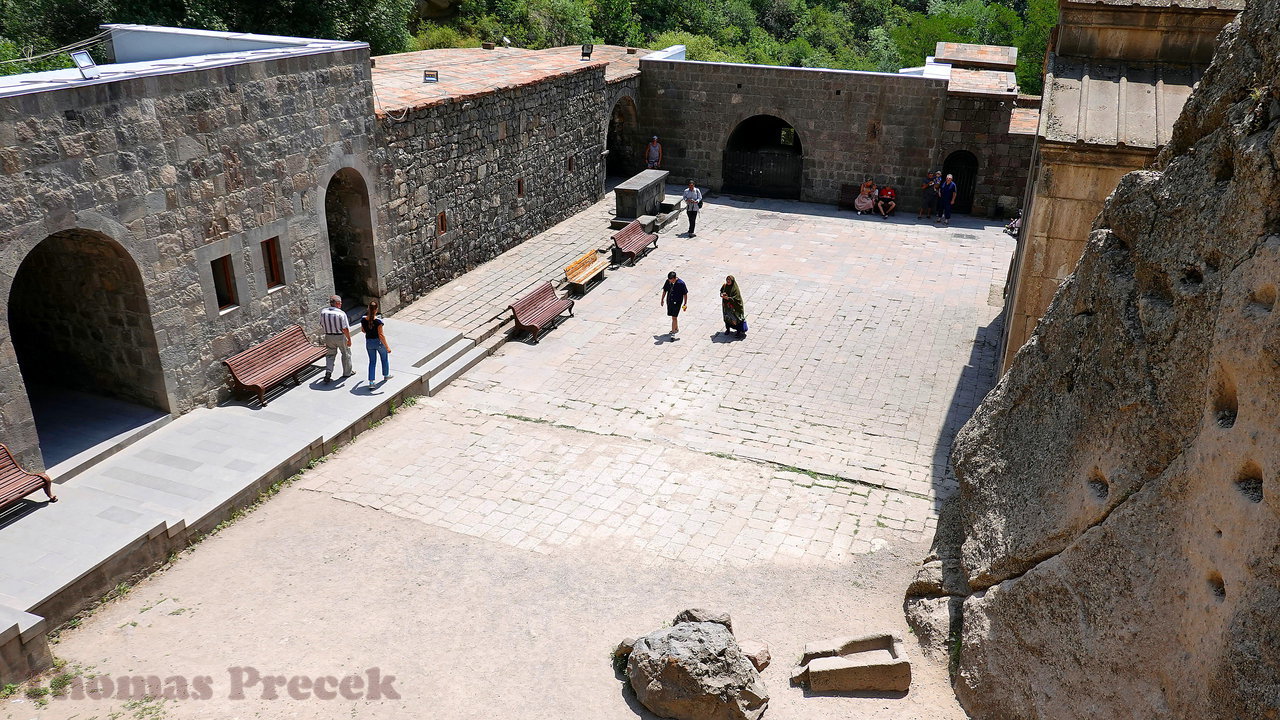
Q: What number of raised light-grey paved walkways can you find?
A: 1